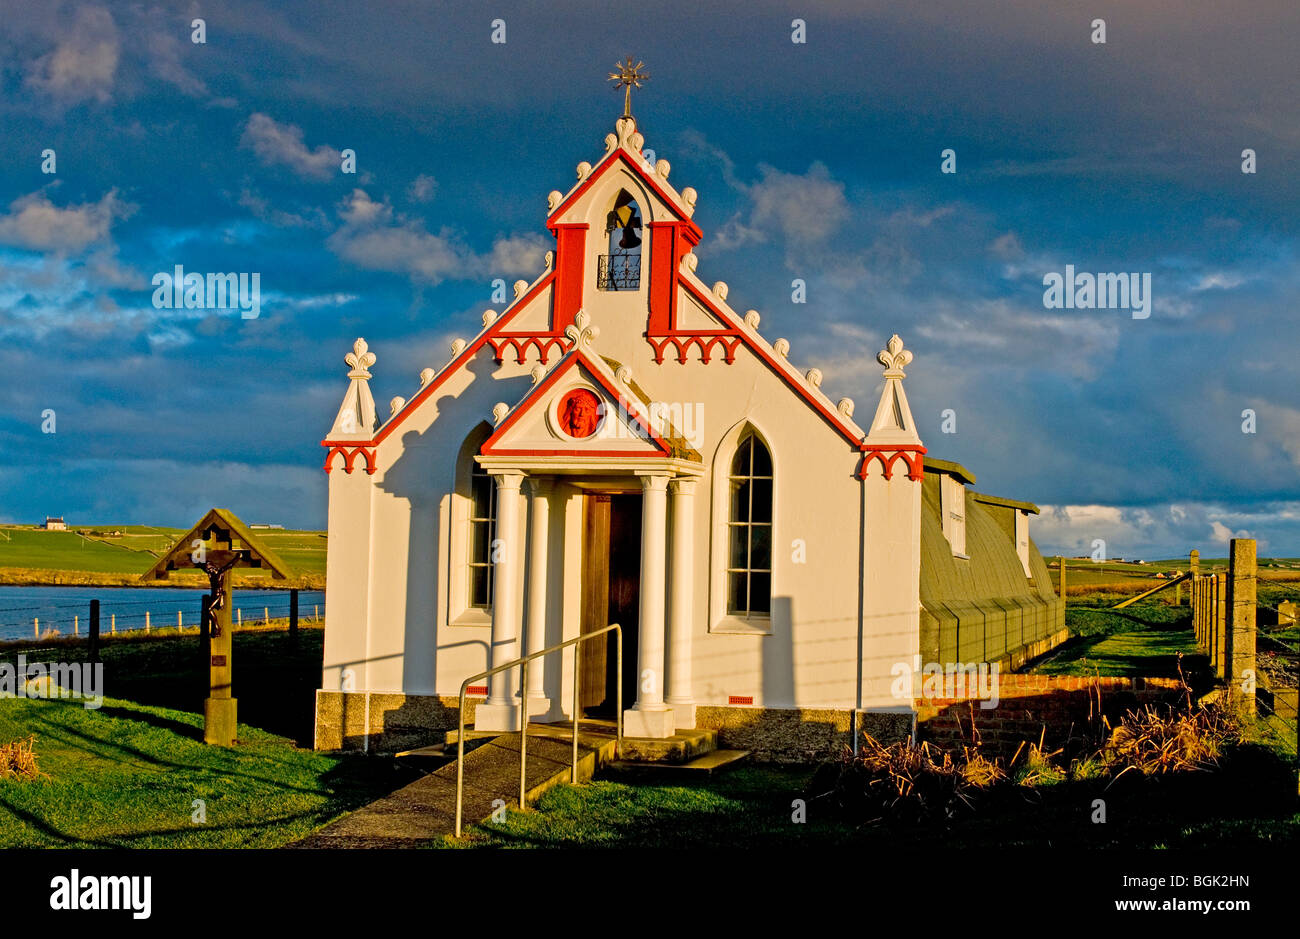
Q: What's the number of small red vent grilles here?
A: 2